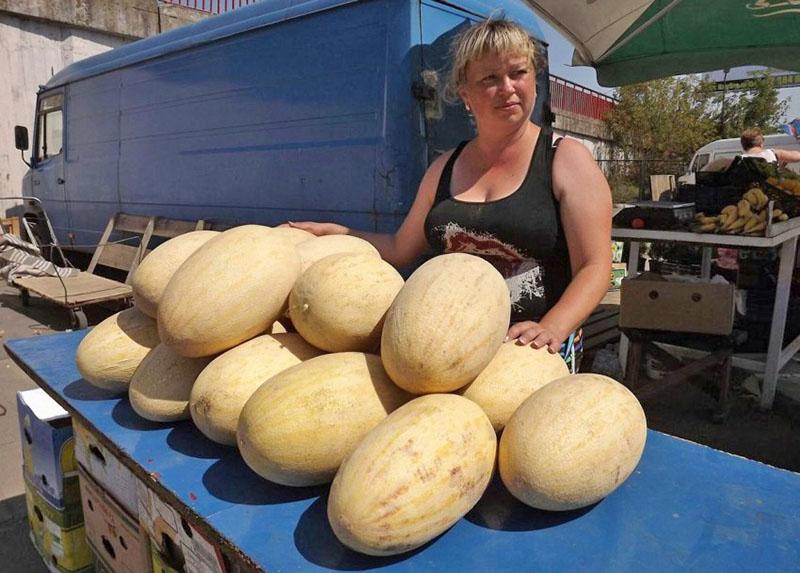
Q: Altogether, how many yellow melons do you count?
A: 13